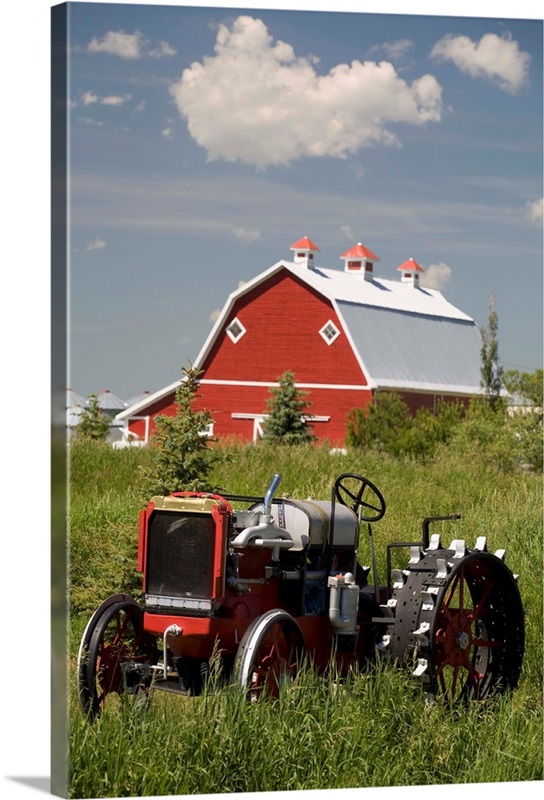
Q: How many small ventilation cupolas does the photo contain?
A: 3